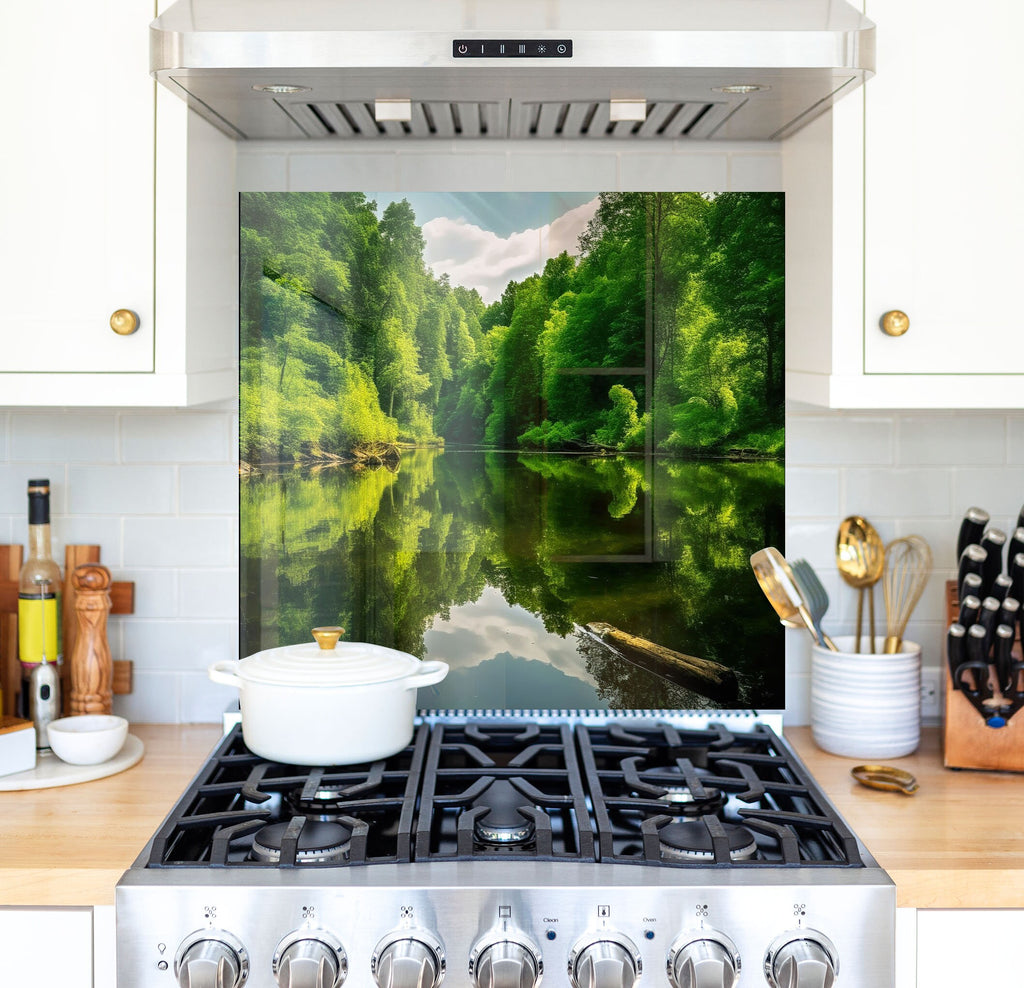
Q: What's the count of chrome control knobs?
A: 7